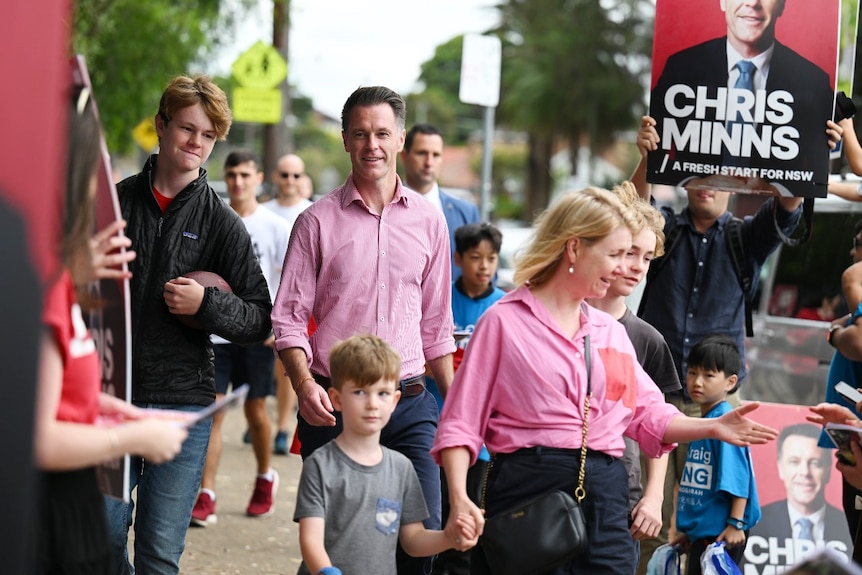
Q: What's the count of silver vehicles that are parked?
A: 1